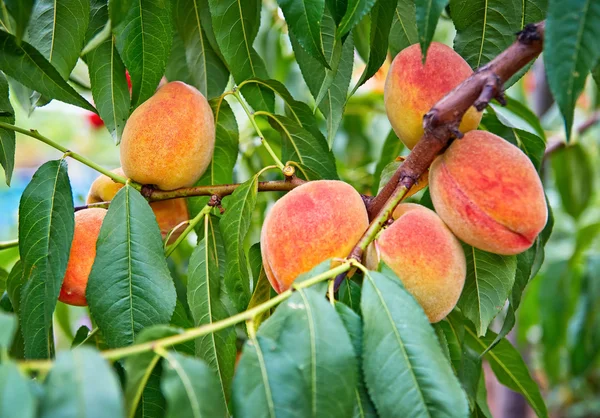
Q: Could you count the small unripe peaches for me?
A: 0